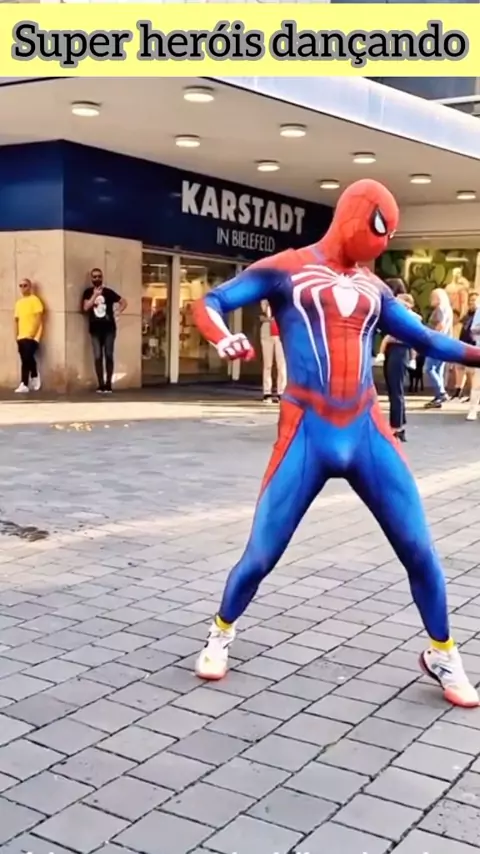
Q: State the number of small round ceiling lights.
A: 9